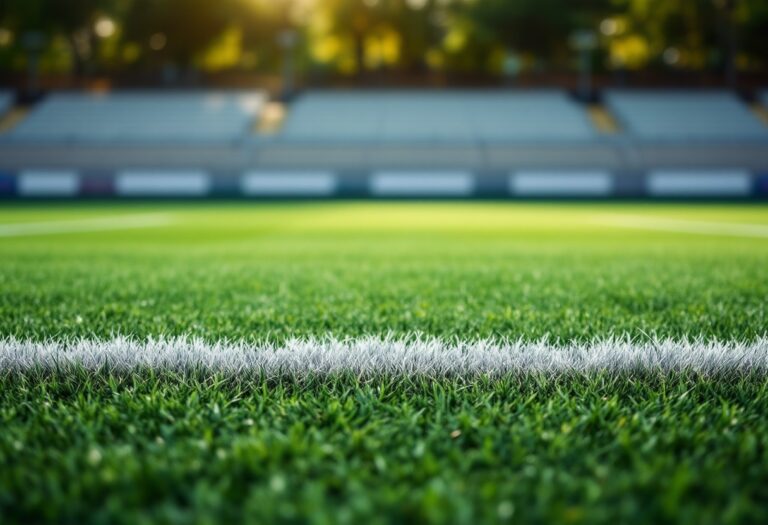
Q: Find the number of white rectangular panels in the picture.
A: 6